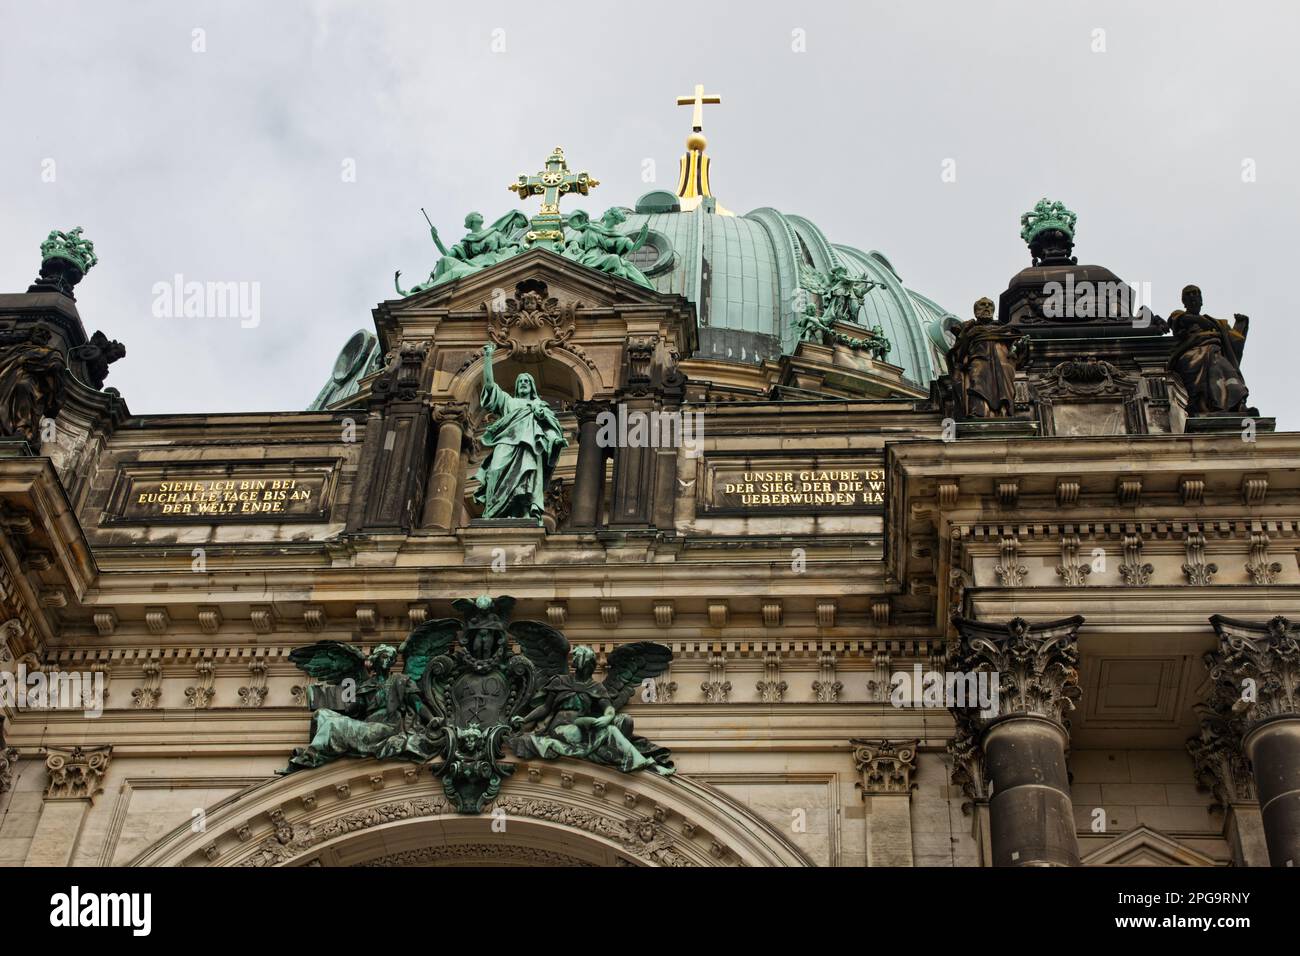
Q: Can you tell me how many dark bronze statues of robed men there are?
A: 3